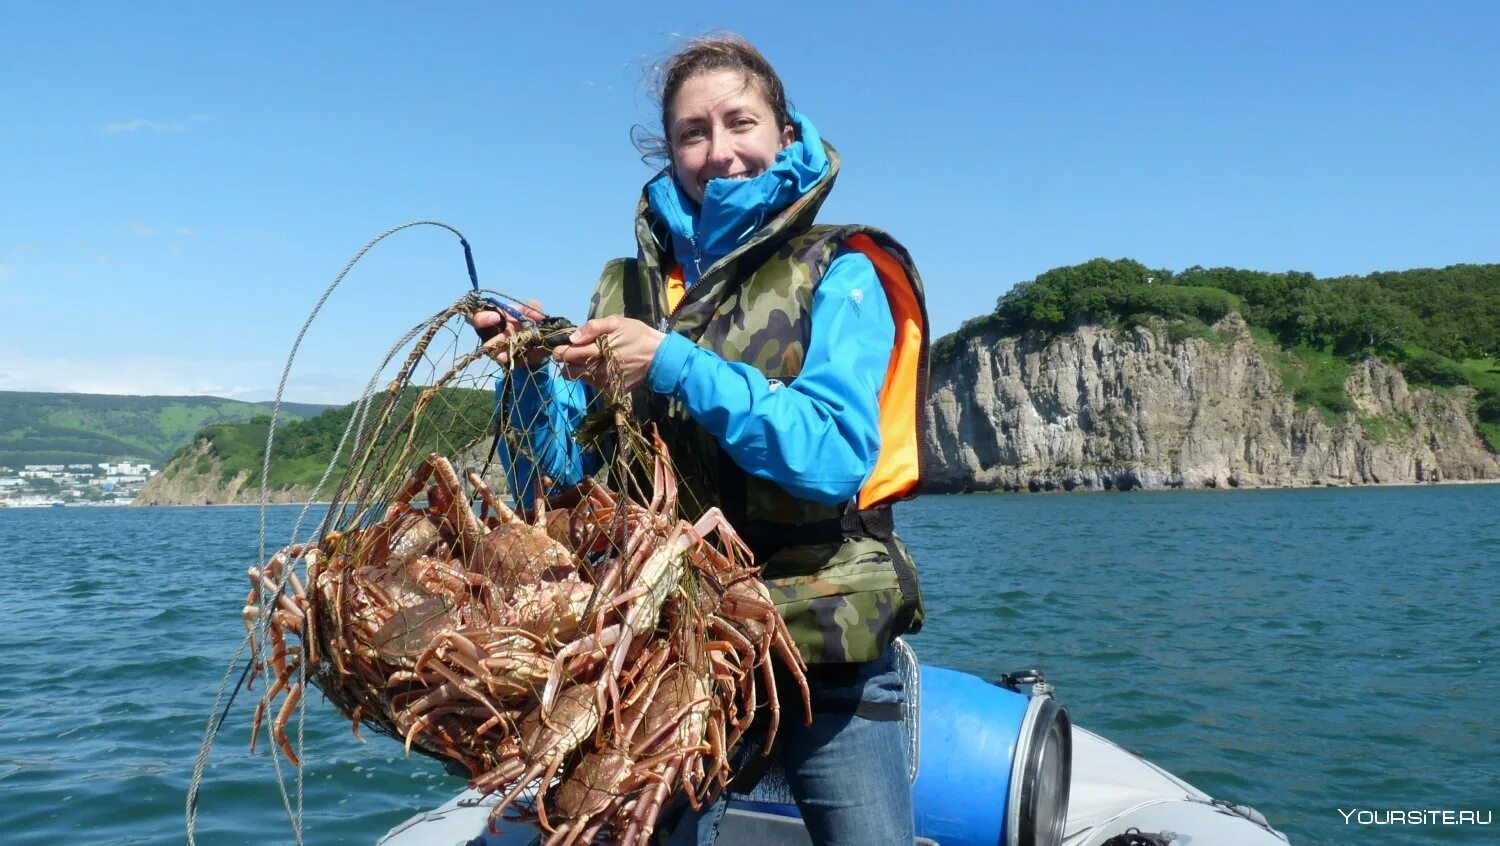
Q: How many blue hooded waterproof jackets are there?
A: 1